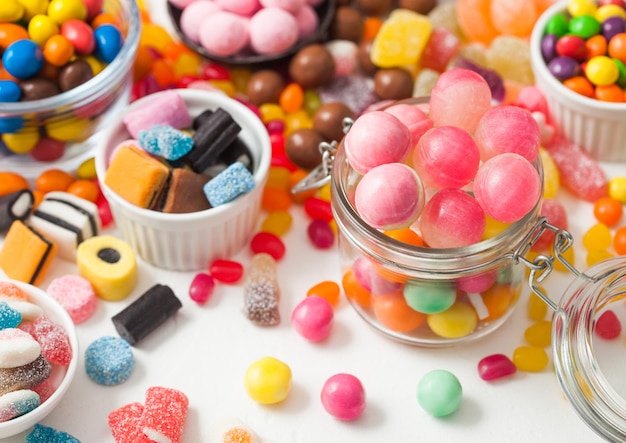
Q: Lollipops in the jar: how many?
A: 8